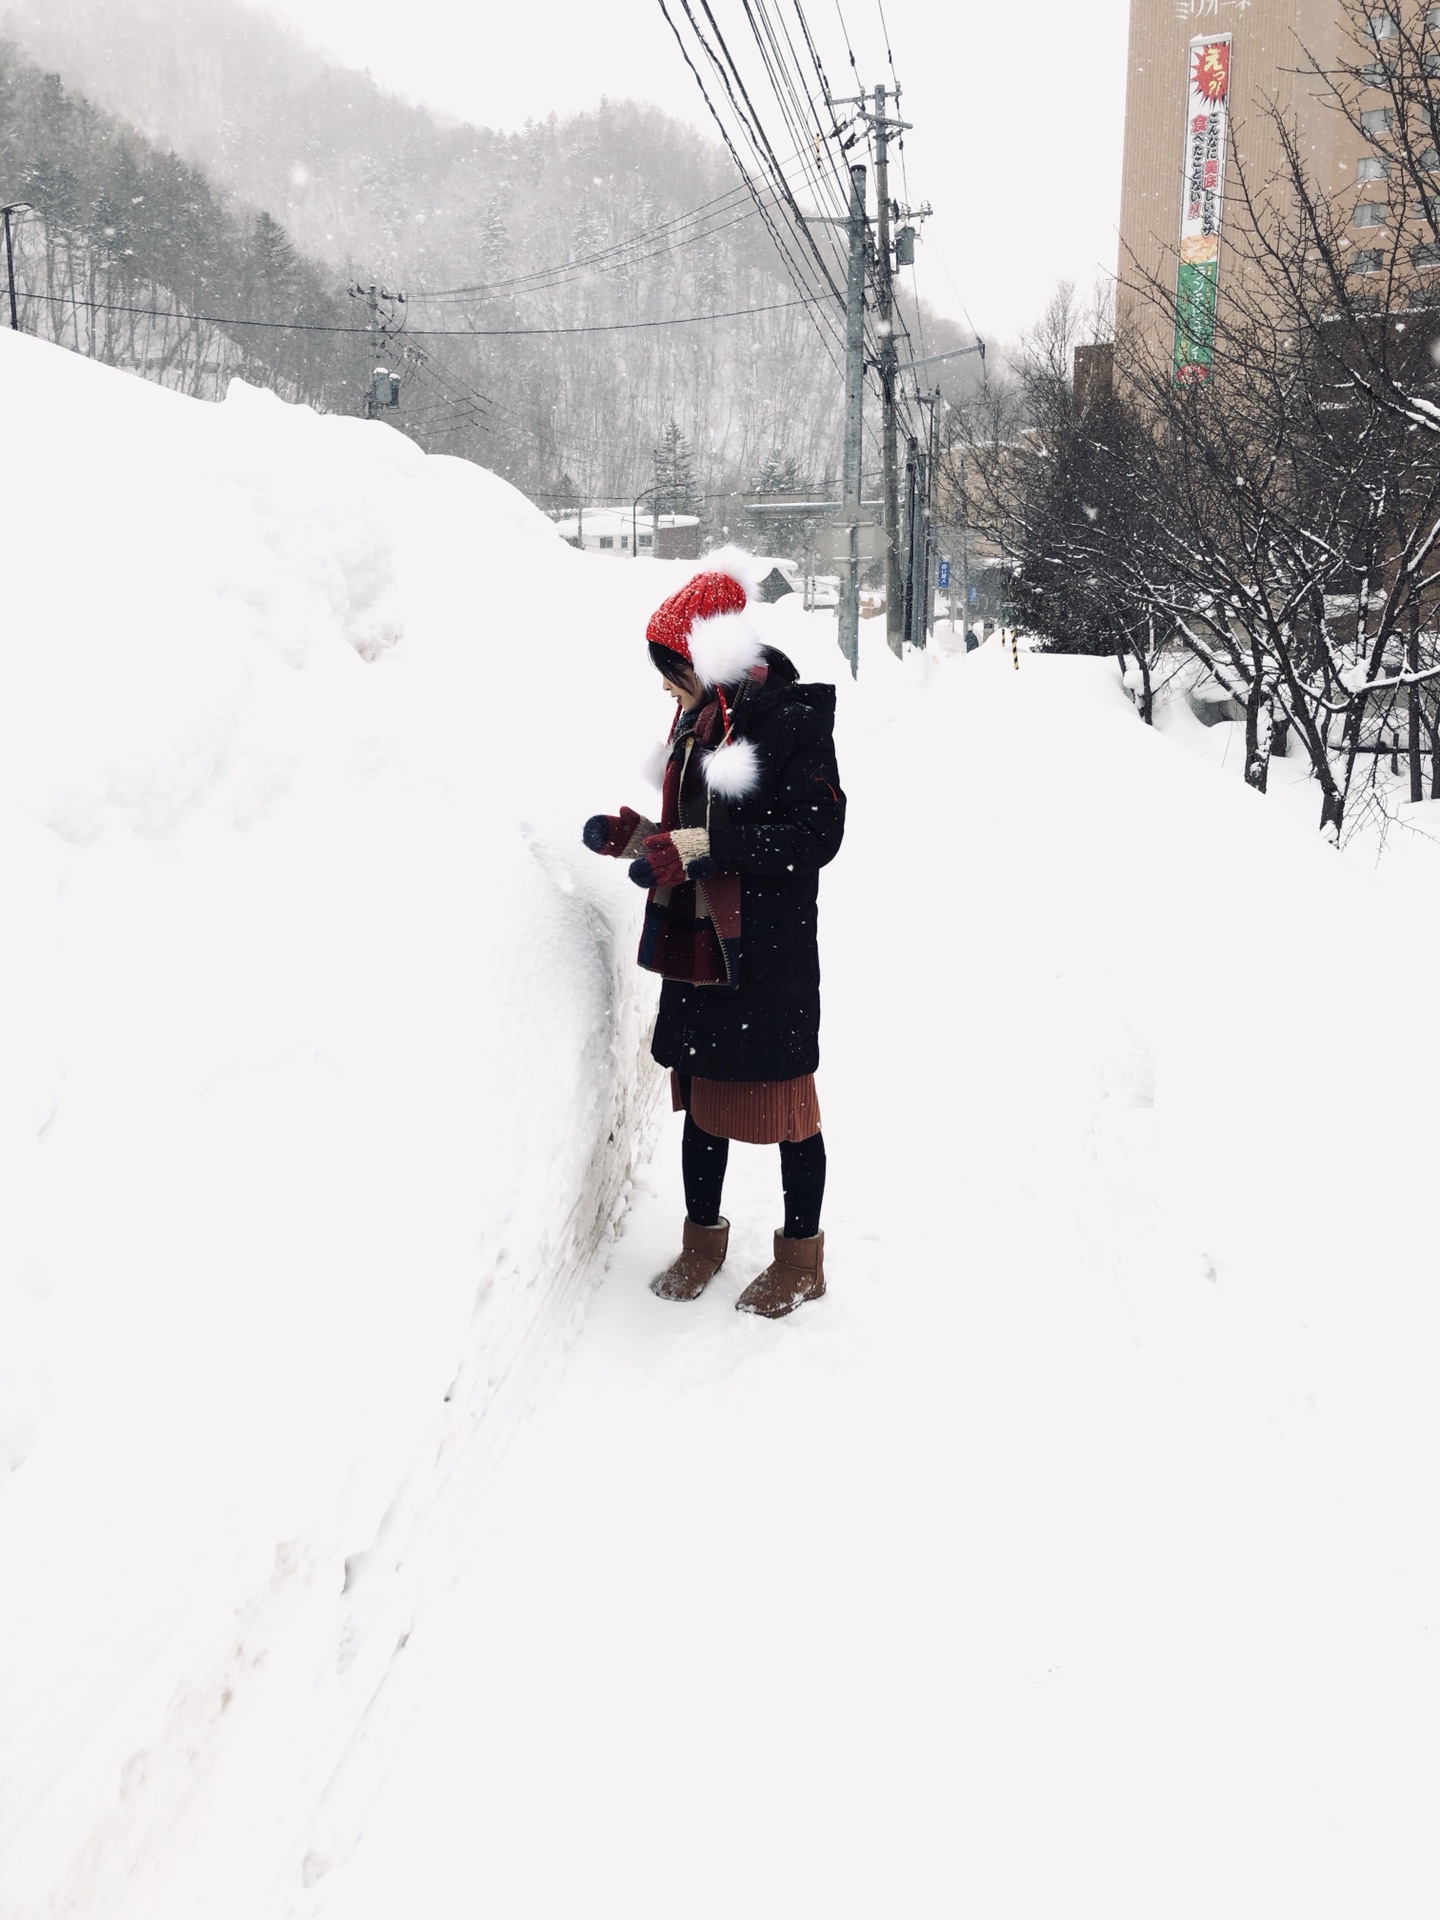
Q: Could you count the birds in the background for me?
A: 0